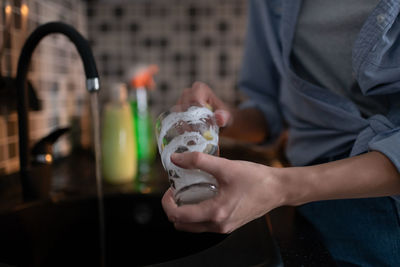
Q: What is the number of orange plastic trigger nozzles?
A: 1